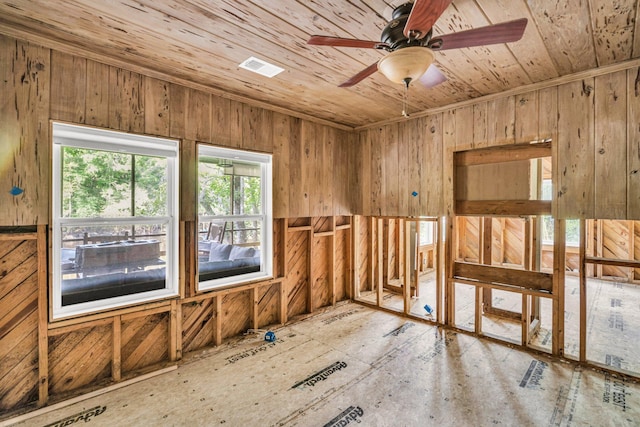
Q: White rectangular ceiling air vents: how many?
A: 1